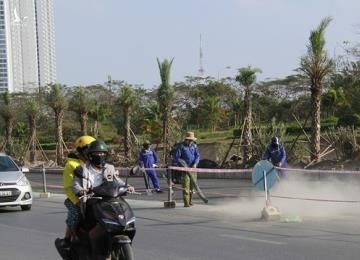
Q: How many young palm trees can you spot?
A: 8